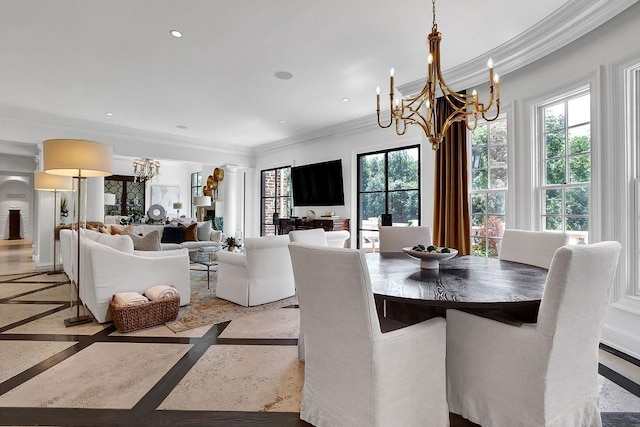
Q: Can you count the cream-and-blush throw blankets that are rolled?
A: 2